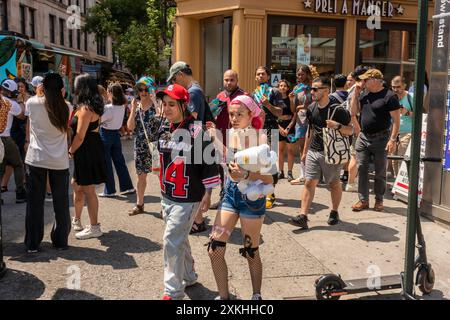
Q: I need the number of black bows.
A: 2